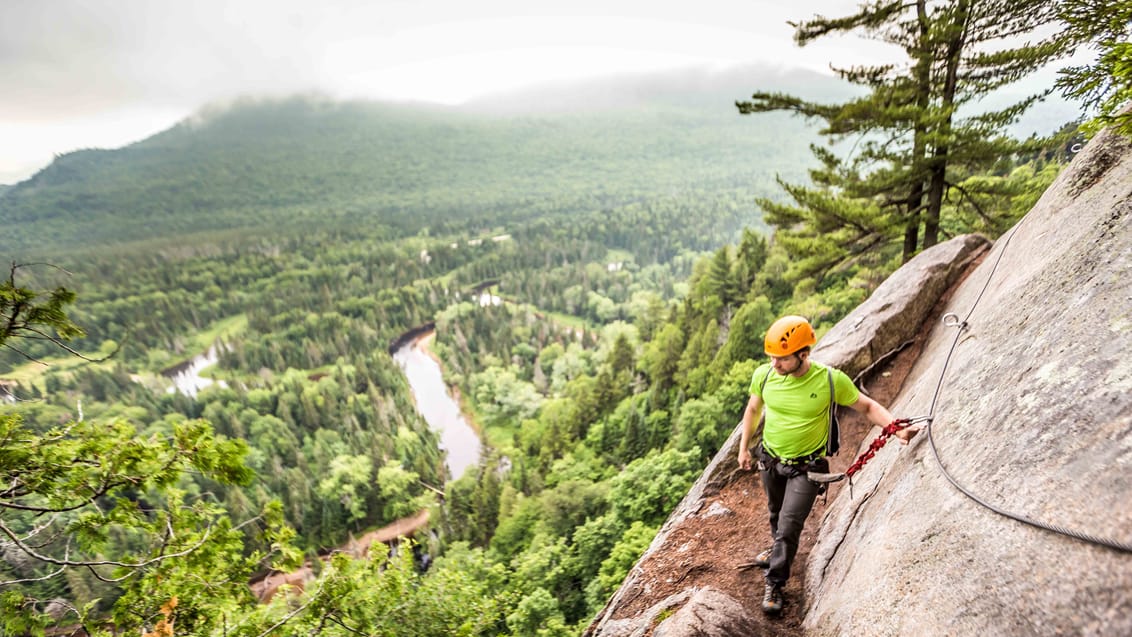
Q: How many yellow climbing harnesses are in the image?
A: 0